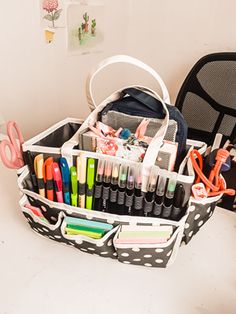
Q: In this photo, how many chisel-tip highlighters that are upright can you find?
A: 7